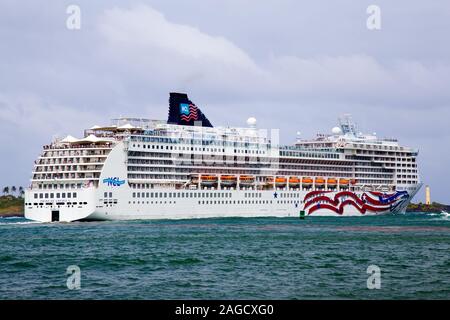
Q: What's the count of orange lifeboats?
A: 9